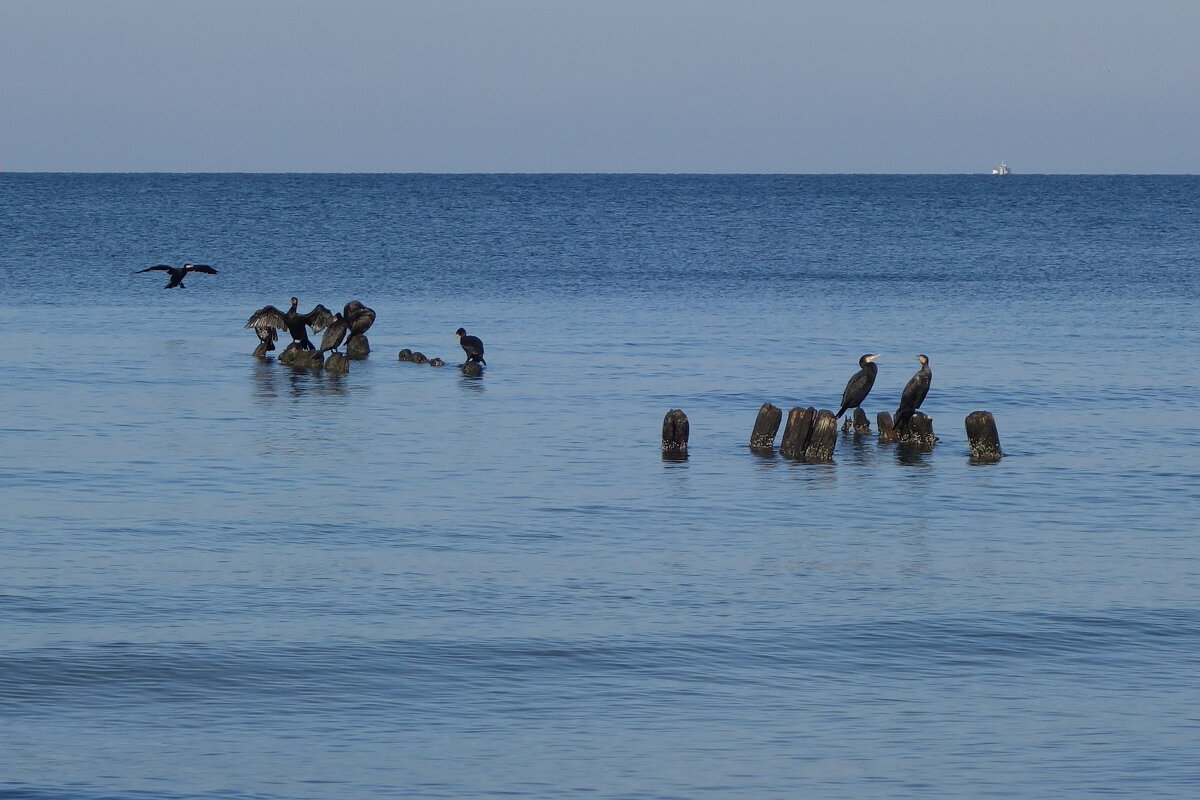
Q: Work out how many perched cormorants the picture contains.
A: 7